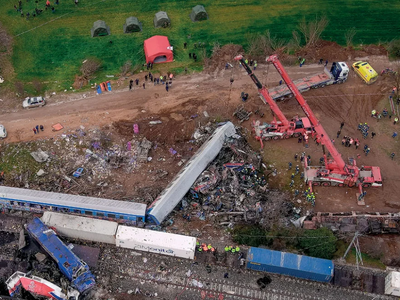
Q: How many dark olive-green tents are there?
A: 4